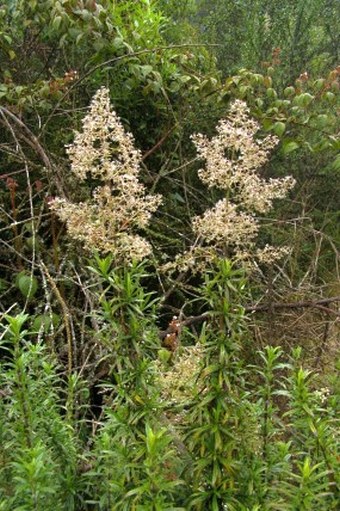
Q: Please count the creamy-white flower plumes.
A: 2